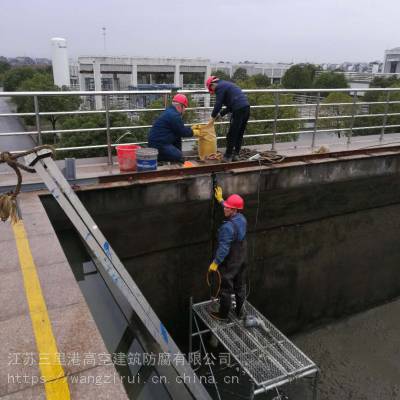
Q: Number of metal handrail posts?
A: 7